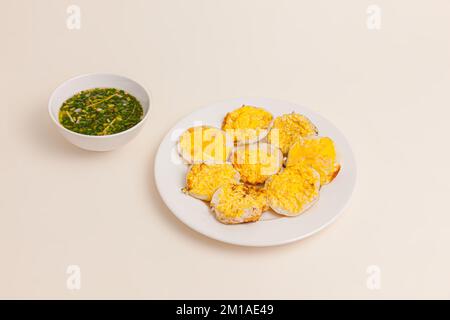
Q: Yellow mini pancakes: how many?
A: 8